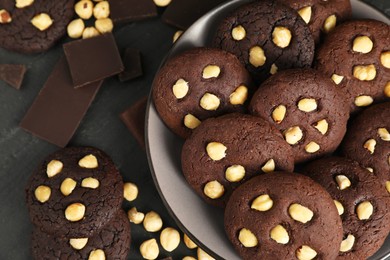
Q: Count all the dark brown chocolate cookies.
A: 12